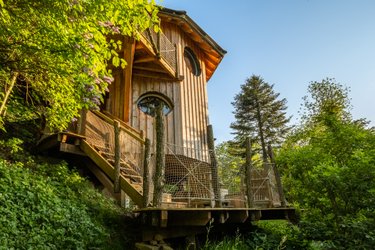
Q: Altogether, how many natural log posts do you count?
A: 6